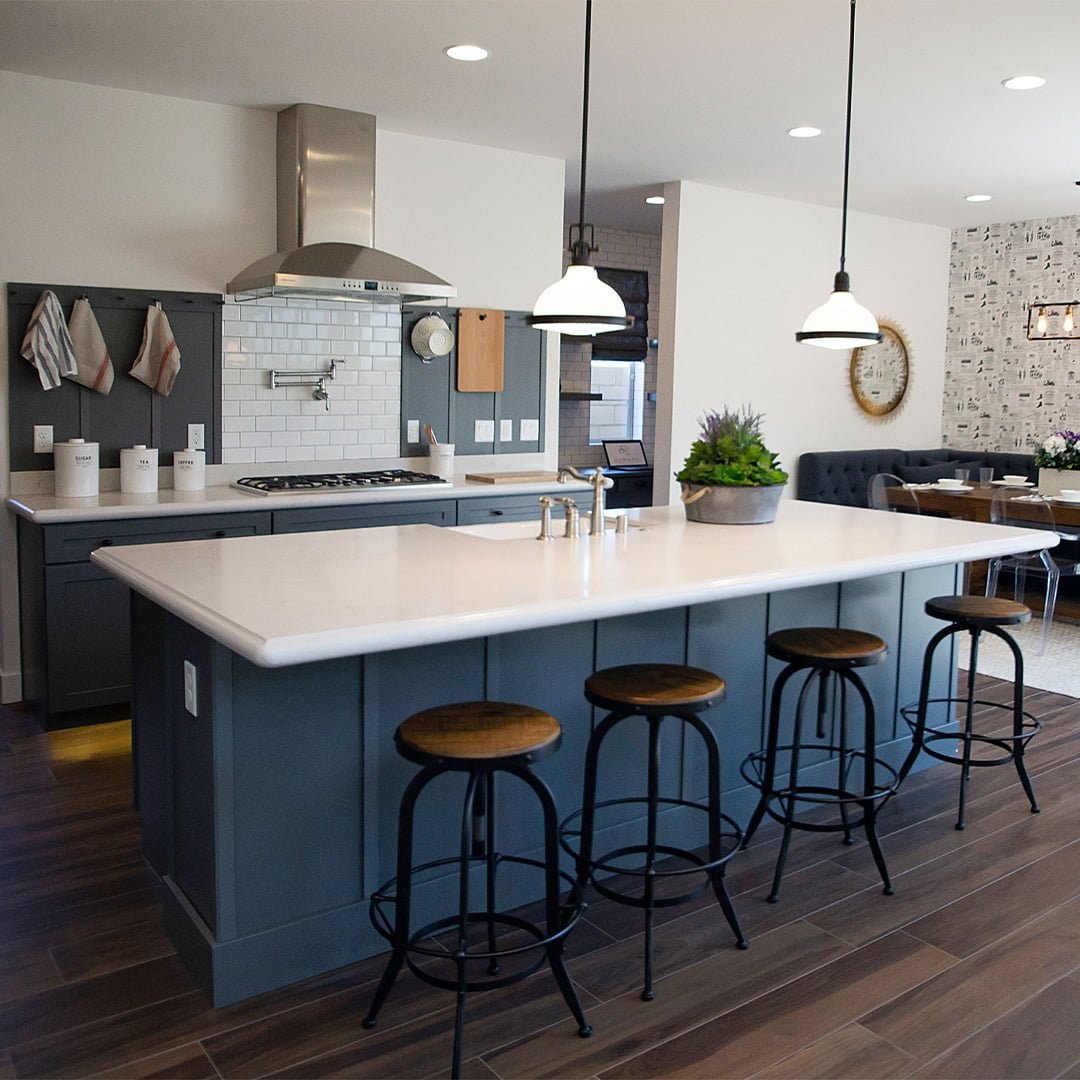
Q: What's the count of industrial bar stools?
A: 4